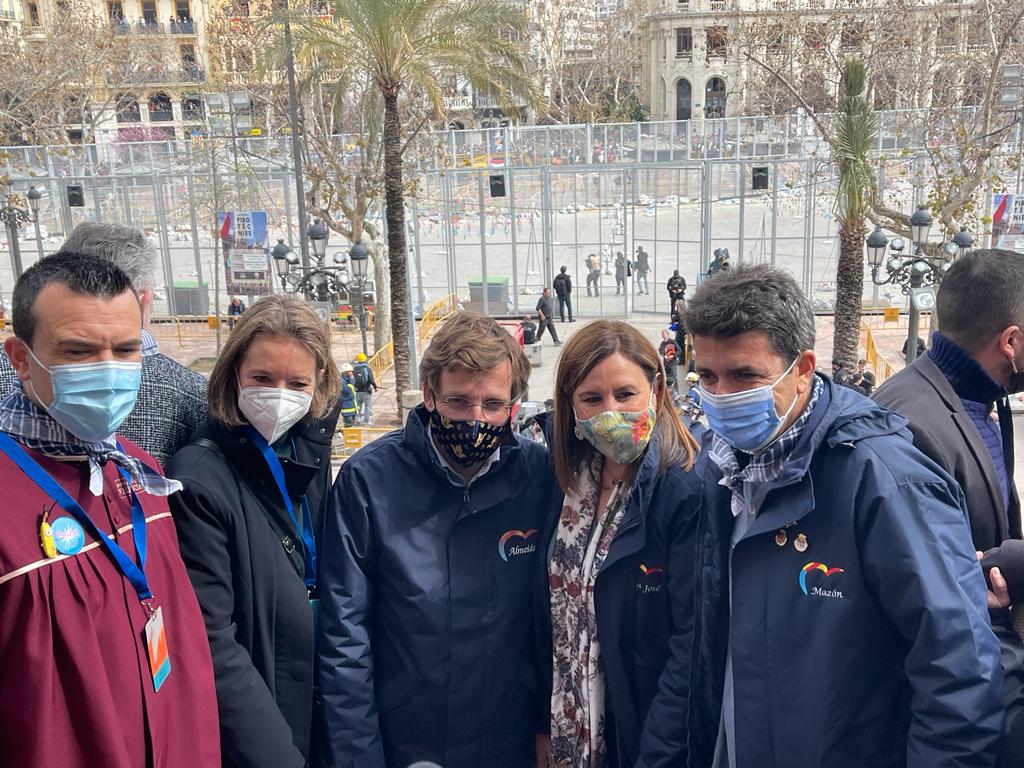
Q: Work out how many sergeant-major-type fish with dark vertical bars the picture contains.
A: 0